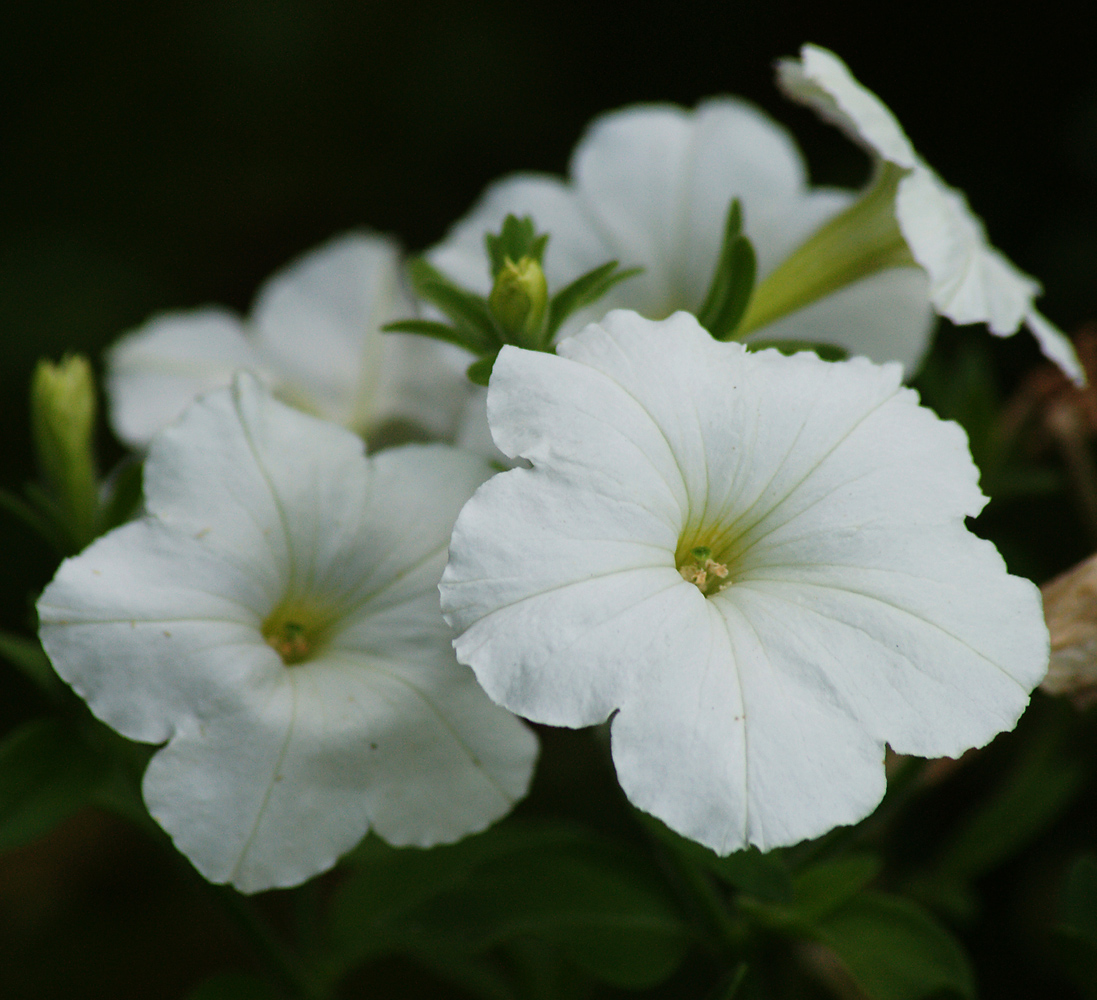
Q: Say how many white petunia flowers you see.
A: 5